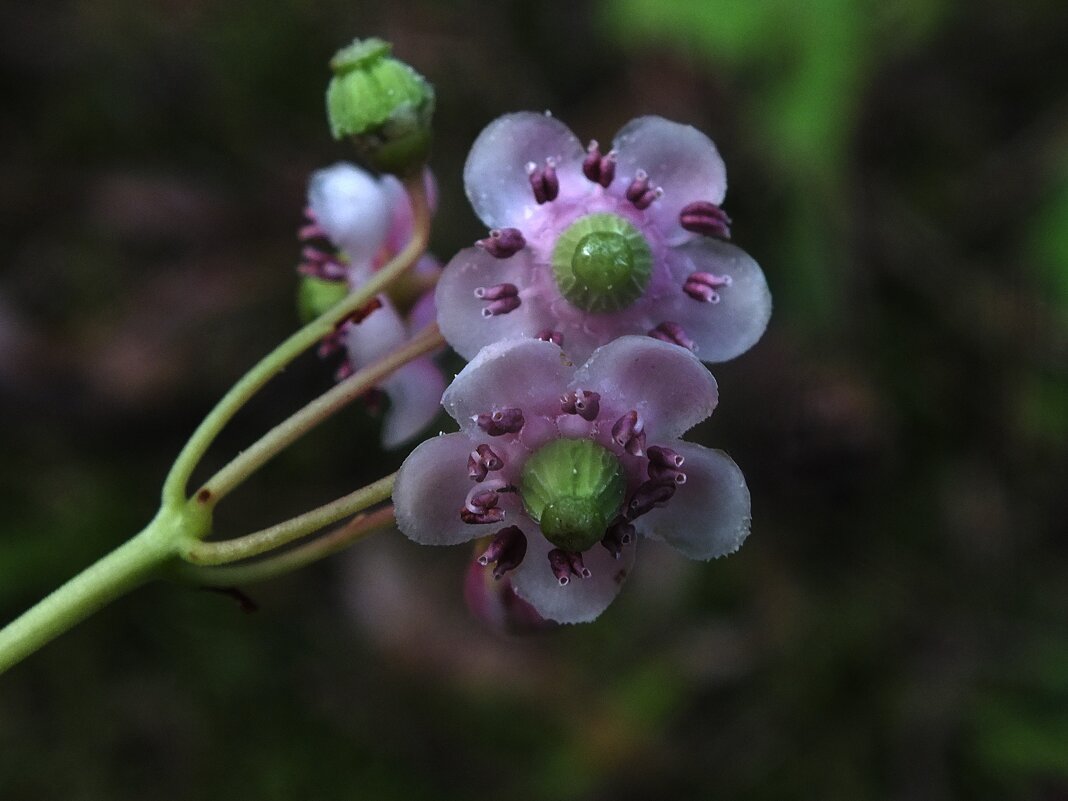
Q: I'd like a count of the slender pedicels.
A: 4